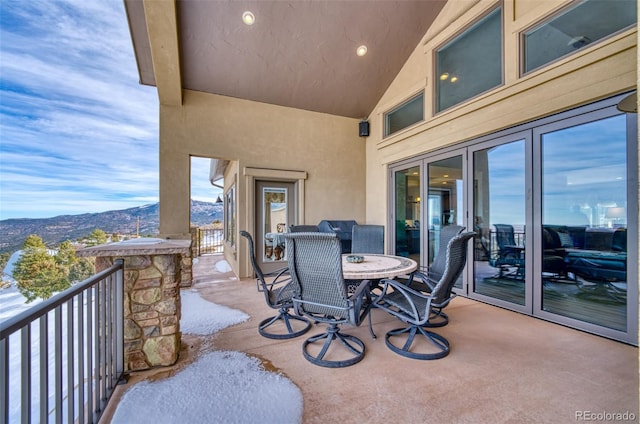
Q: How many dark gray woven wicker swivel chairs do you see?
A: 6